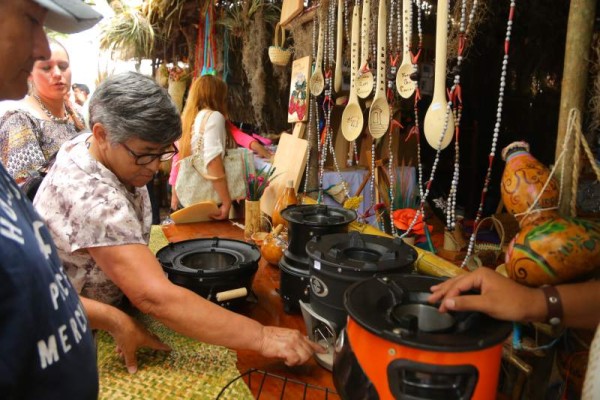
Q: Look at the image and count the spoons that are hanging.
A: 7